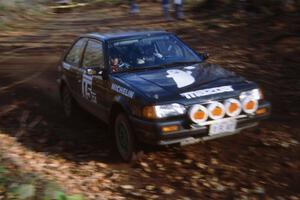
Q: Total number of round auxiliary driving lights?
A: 4